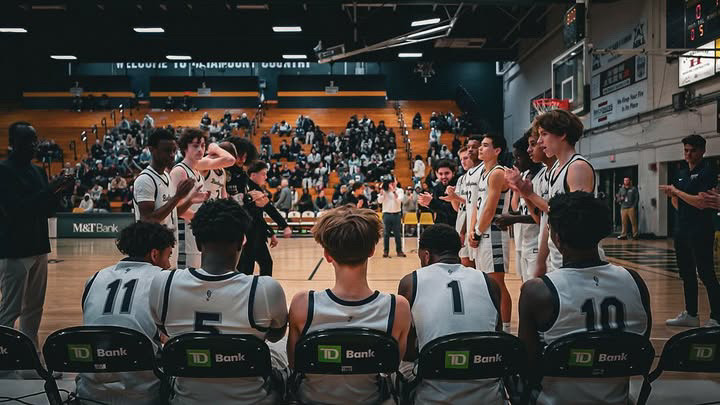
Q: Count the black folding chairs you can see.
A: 7